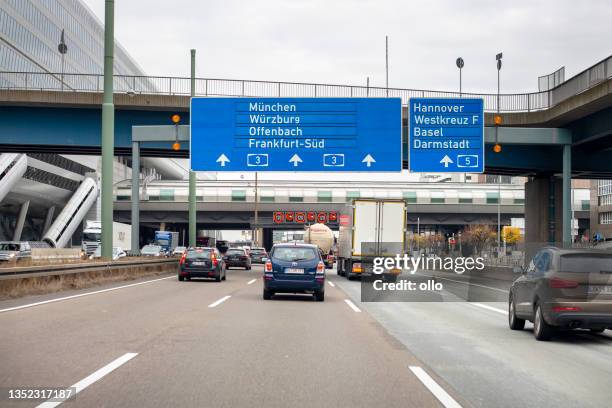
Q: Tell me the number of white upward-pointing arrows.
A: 4